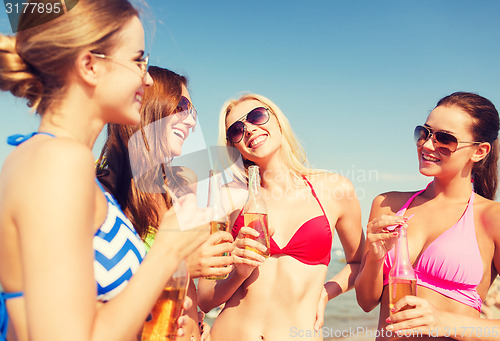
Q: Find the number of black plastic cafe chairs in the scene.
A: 0